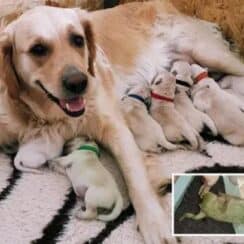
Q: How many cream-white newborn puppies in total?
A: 5